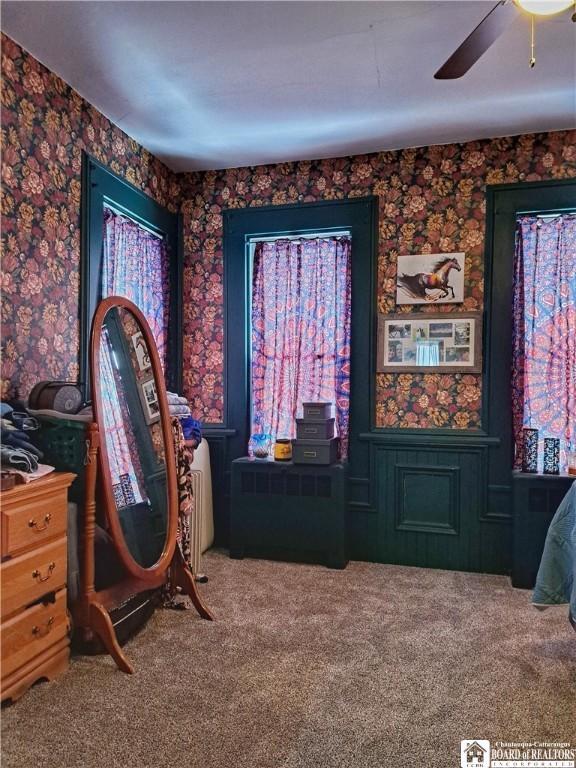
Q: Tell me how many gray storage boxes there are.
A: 3